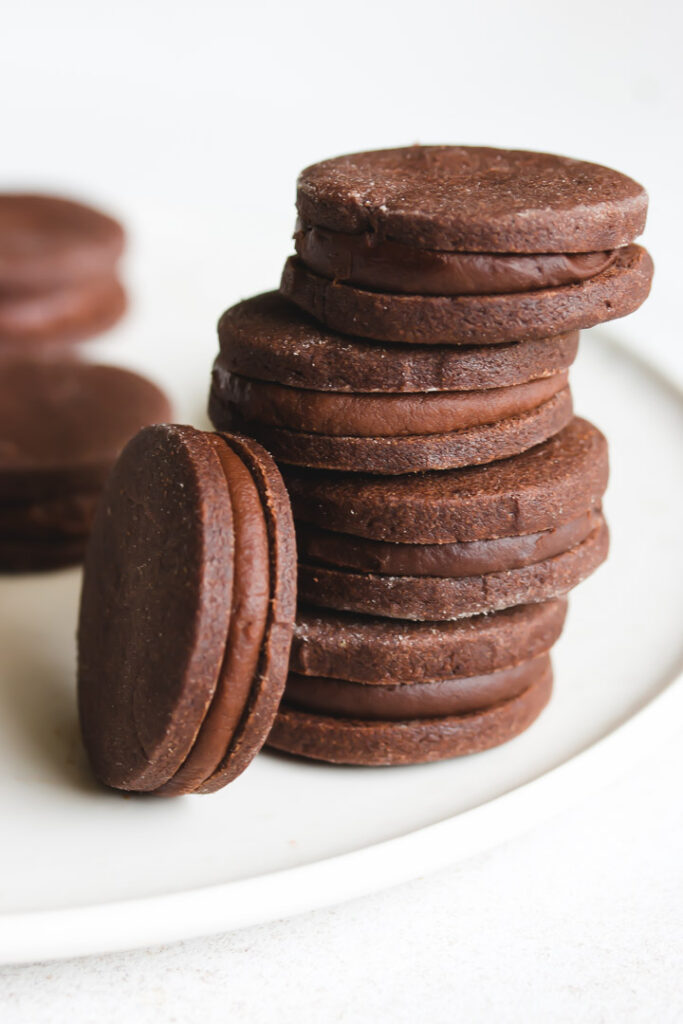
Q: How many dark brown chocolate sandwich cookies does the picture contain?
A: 7